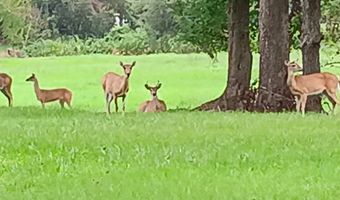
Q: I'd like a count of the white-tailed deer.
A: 5